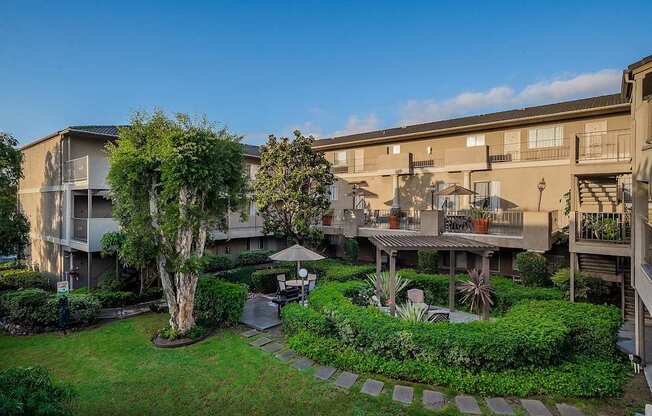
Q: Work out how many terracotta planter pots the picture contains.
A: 3